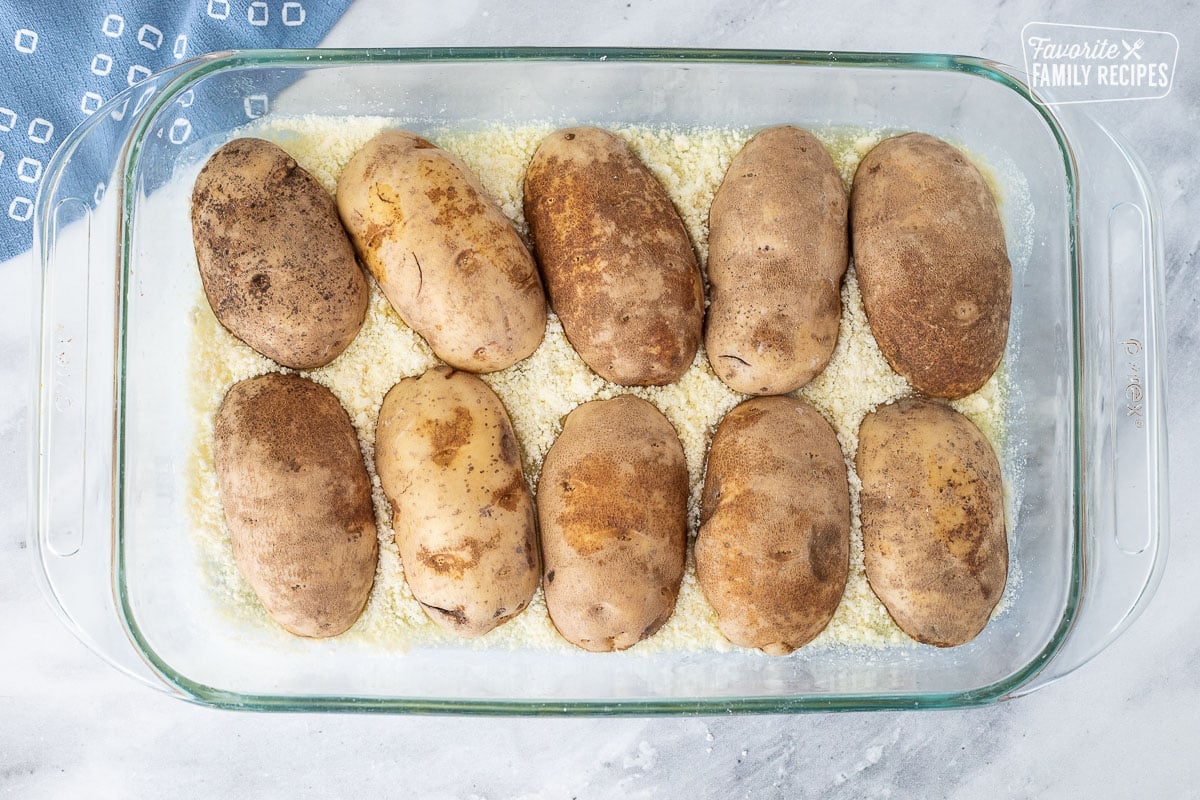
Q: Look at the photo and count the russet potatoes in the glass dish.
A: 10